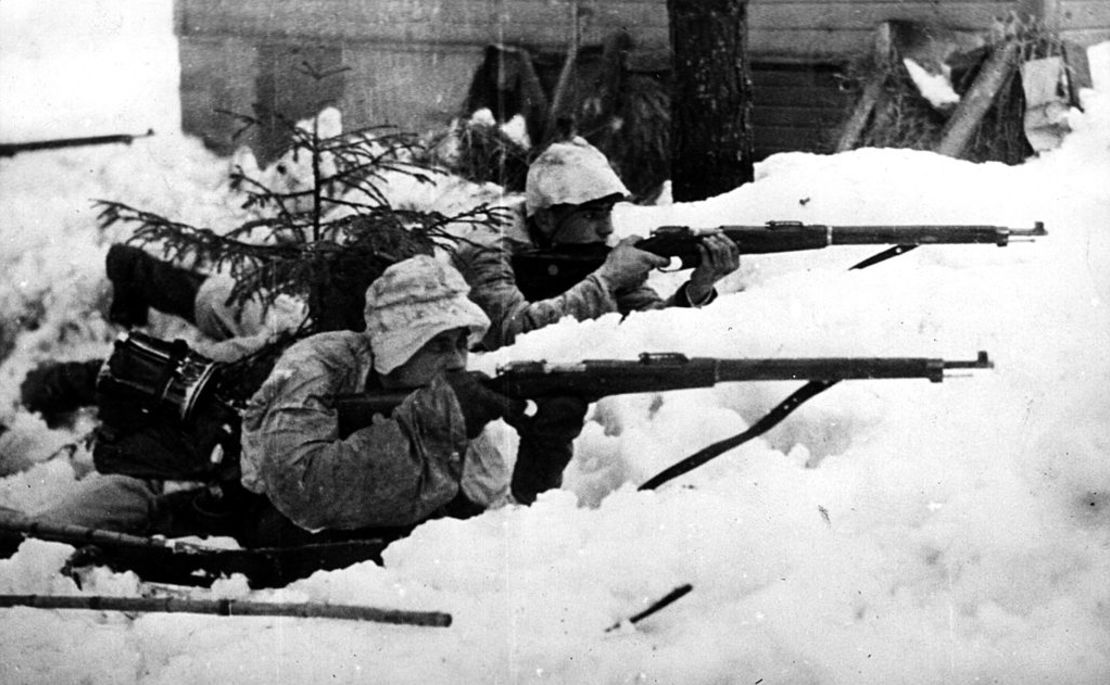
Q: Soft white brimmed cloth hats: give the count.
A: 2